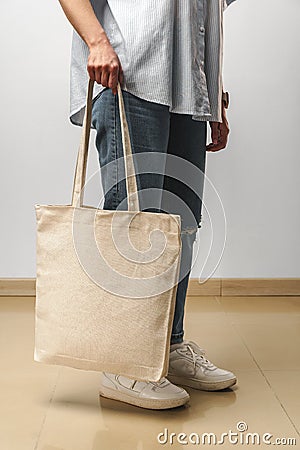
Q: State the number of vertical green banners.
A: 0